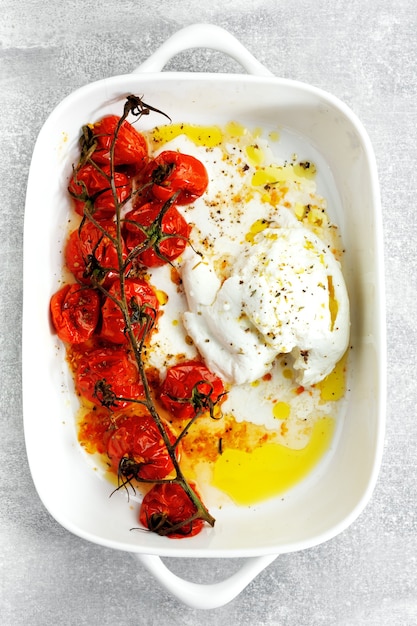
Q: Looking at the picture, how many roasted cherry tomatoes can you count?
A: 11